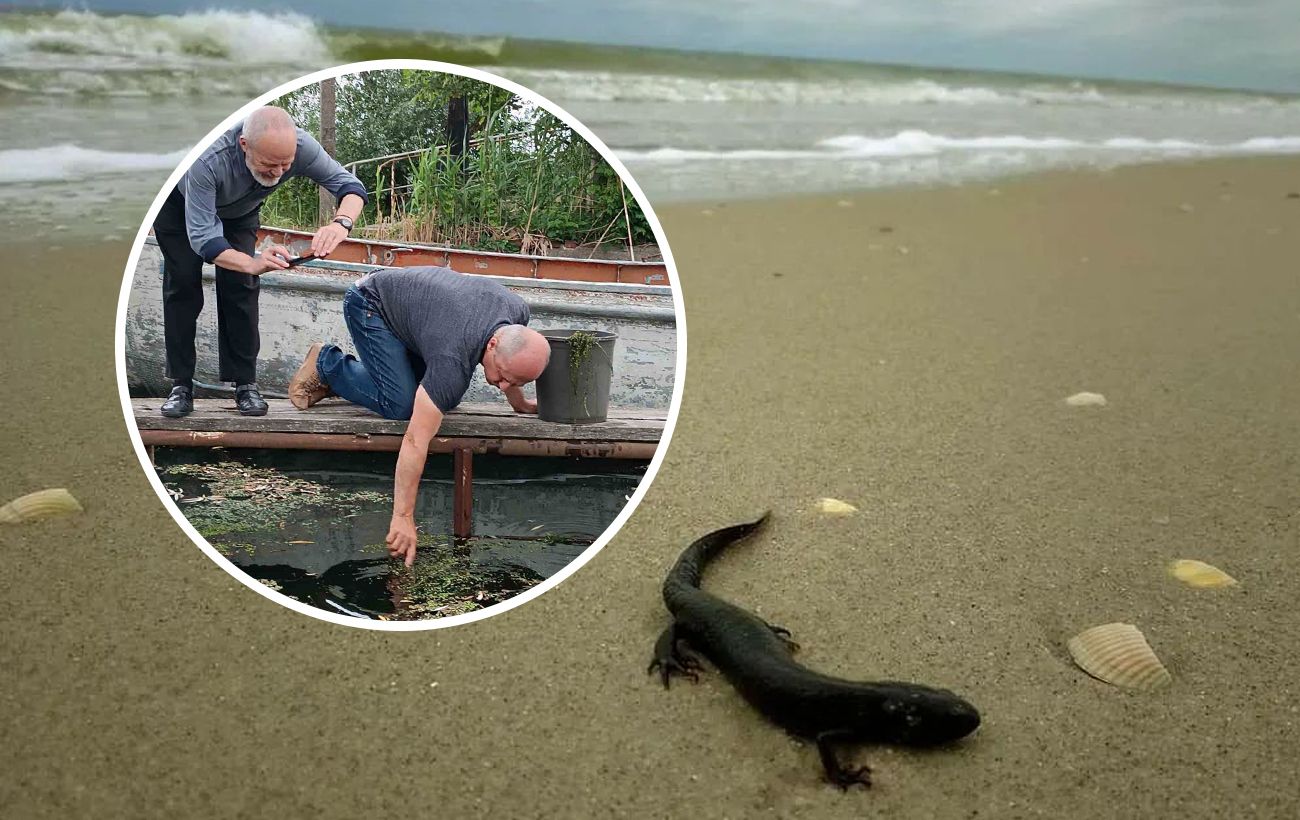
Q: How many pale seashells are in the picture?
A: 5